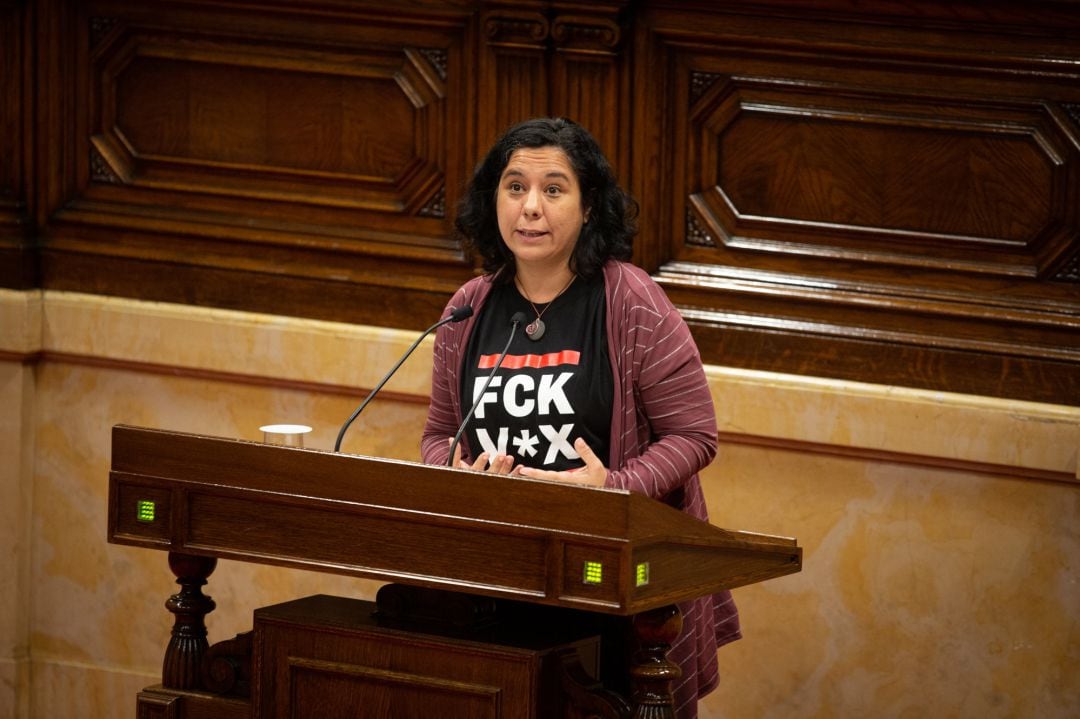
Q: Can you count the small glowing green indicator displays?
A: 3